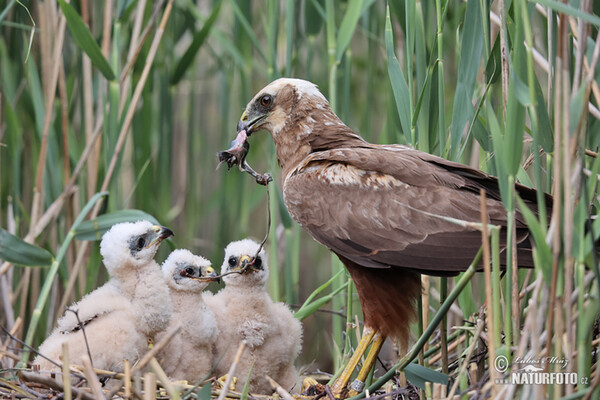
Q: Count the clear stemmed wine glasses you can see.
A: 0